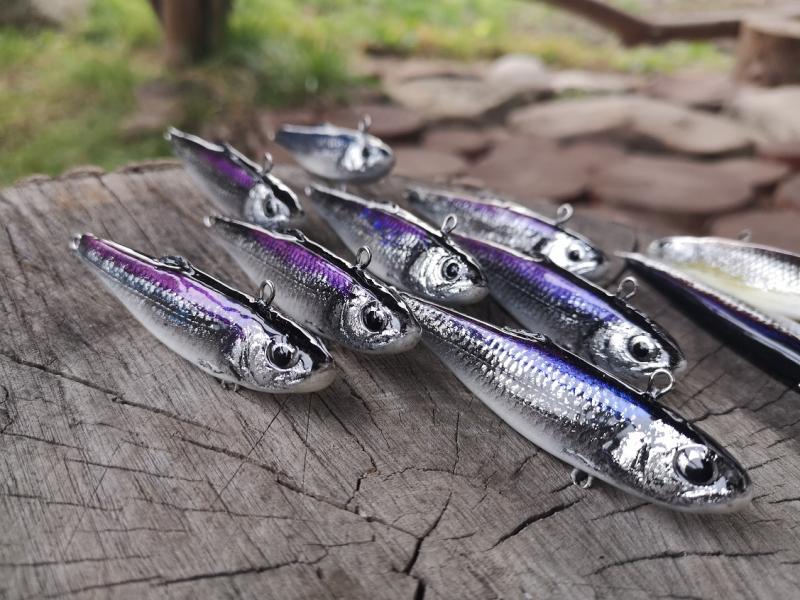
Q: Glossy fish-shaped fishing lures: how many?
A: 10